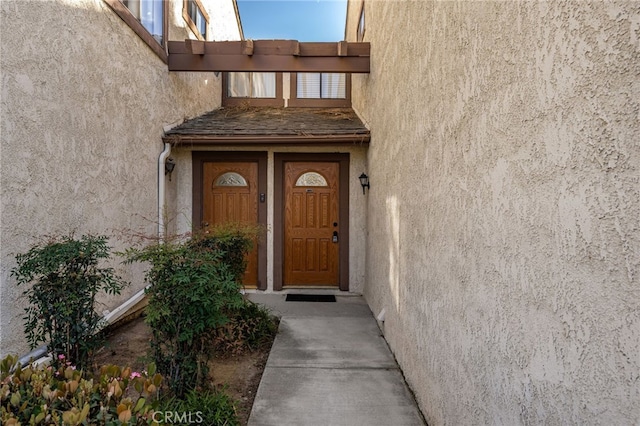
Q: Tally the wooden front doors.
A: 2